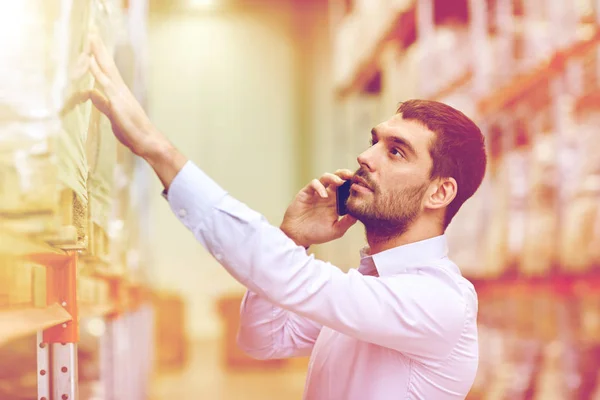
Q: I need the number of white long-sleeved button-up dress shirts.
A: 1